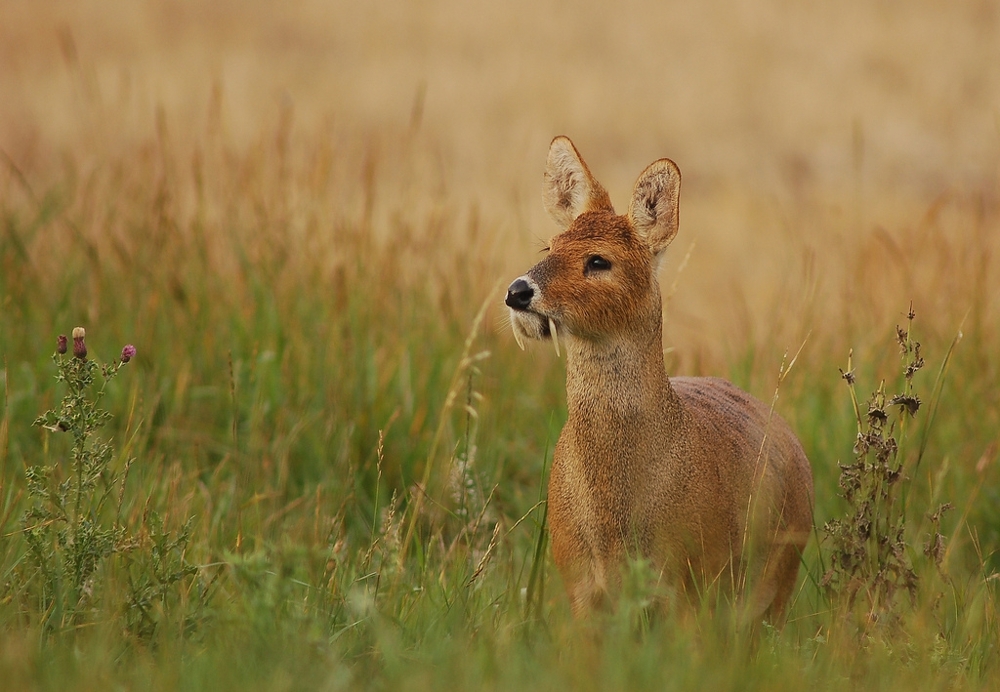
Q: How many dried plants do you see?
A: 1